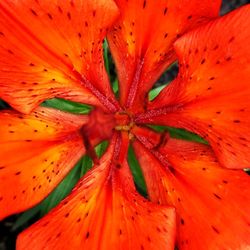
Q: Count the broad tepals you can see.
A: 6